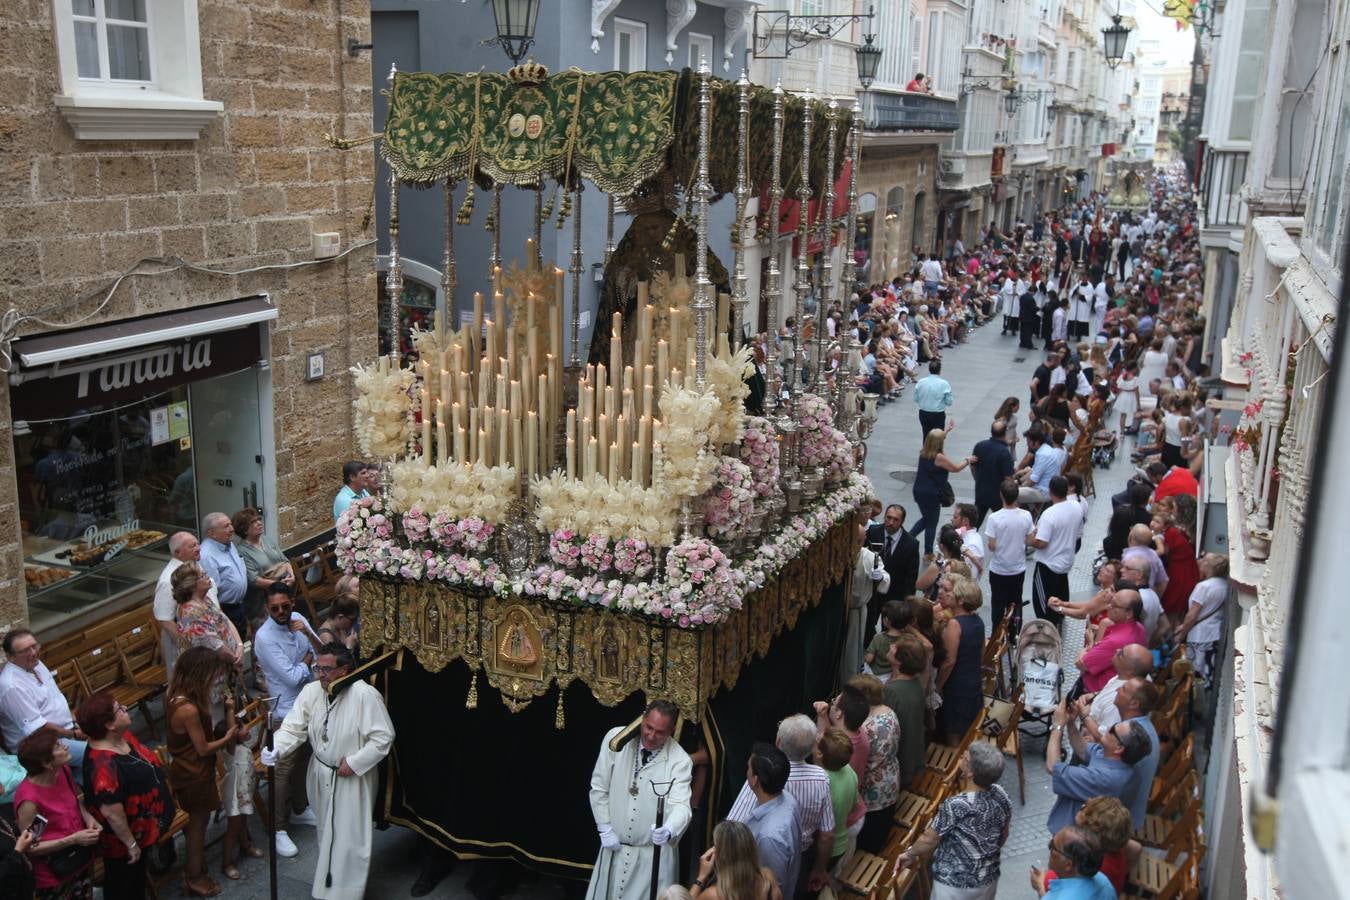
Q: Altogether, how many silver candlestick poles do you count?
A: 12